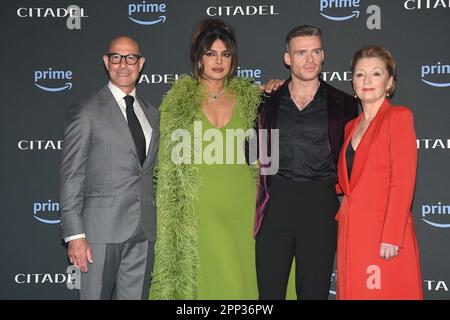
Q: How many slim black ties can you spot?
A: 1